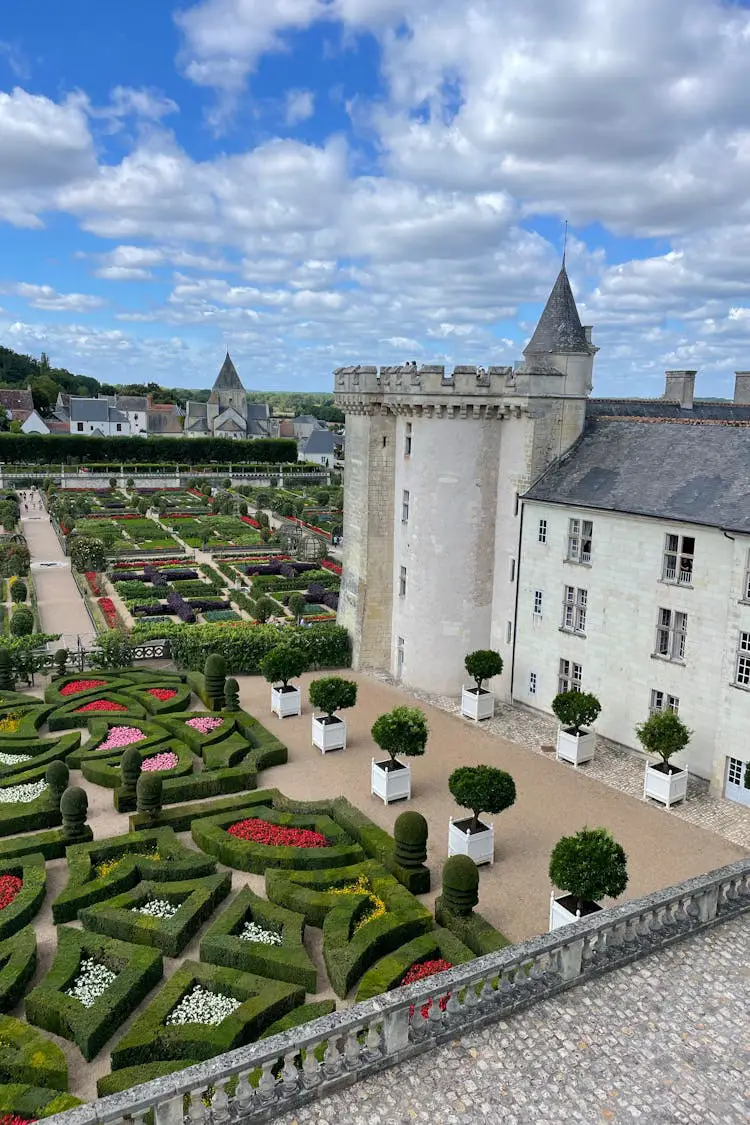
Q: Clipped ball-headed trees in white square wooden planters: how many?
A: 8